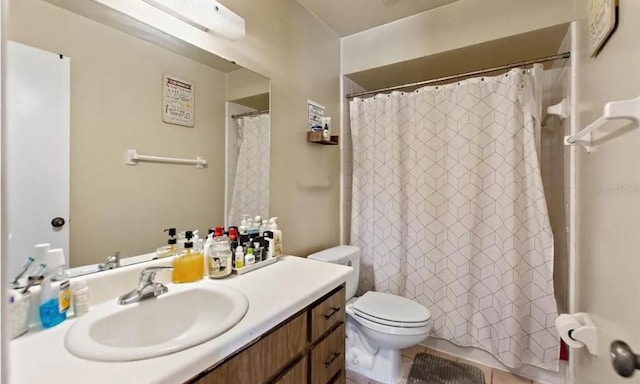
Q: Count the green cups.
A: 0